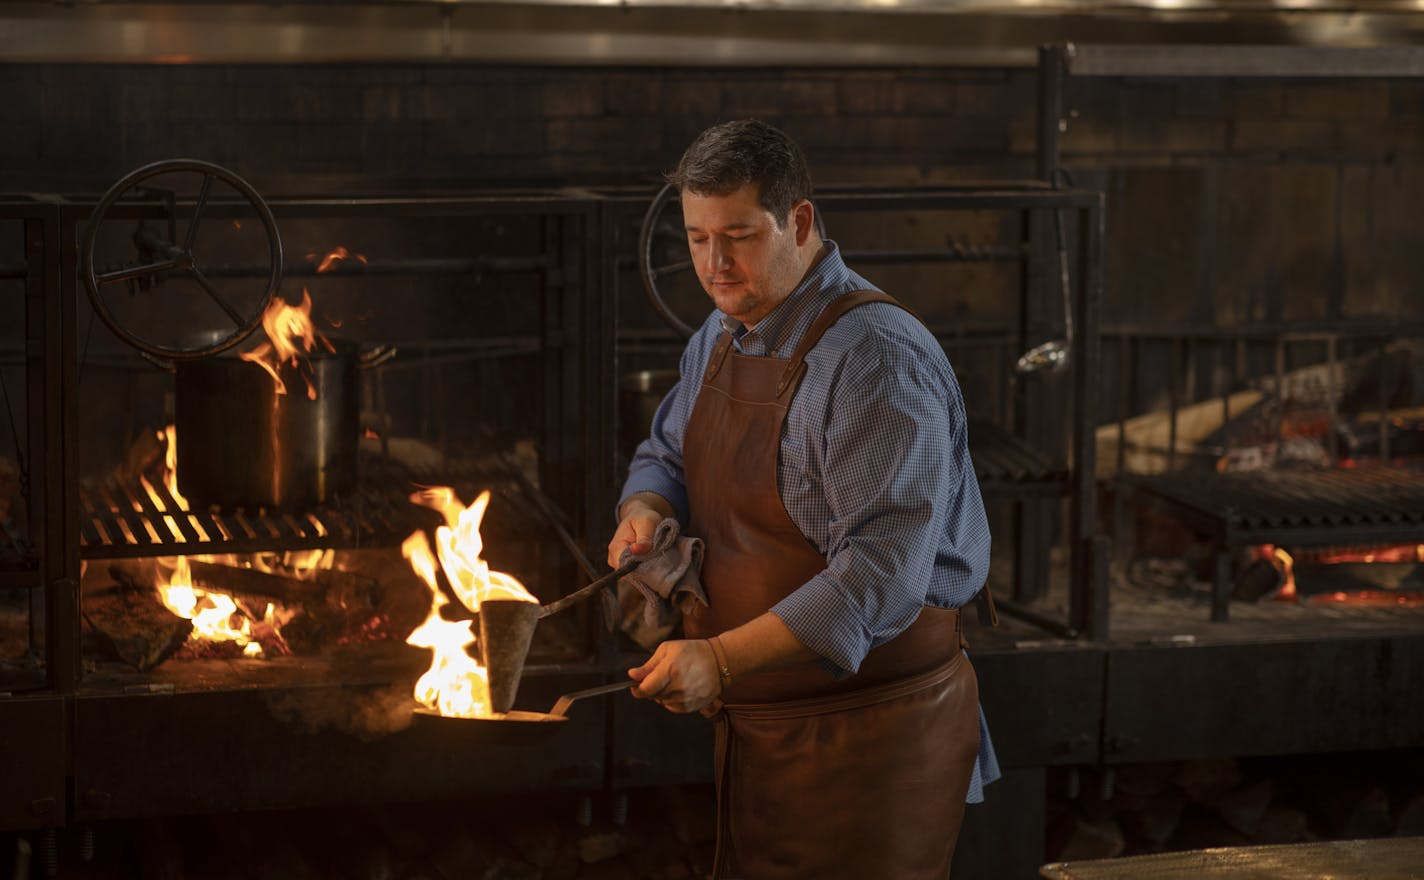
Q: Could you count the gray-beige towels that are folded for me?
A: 1